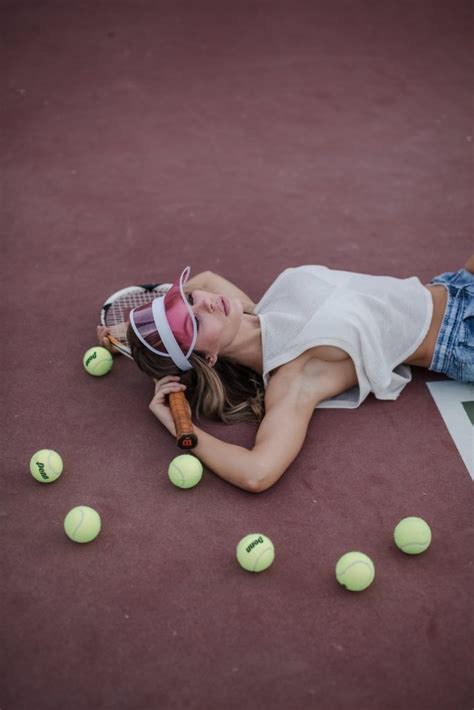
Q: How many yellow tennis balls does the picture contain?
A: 7